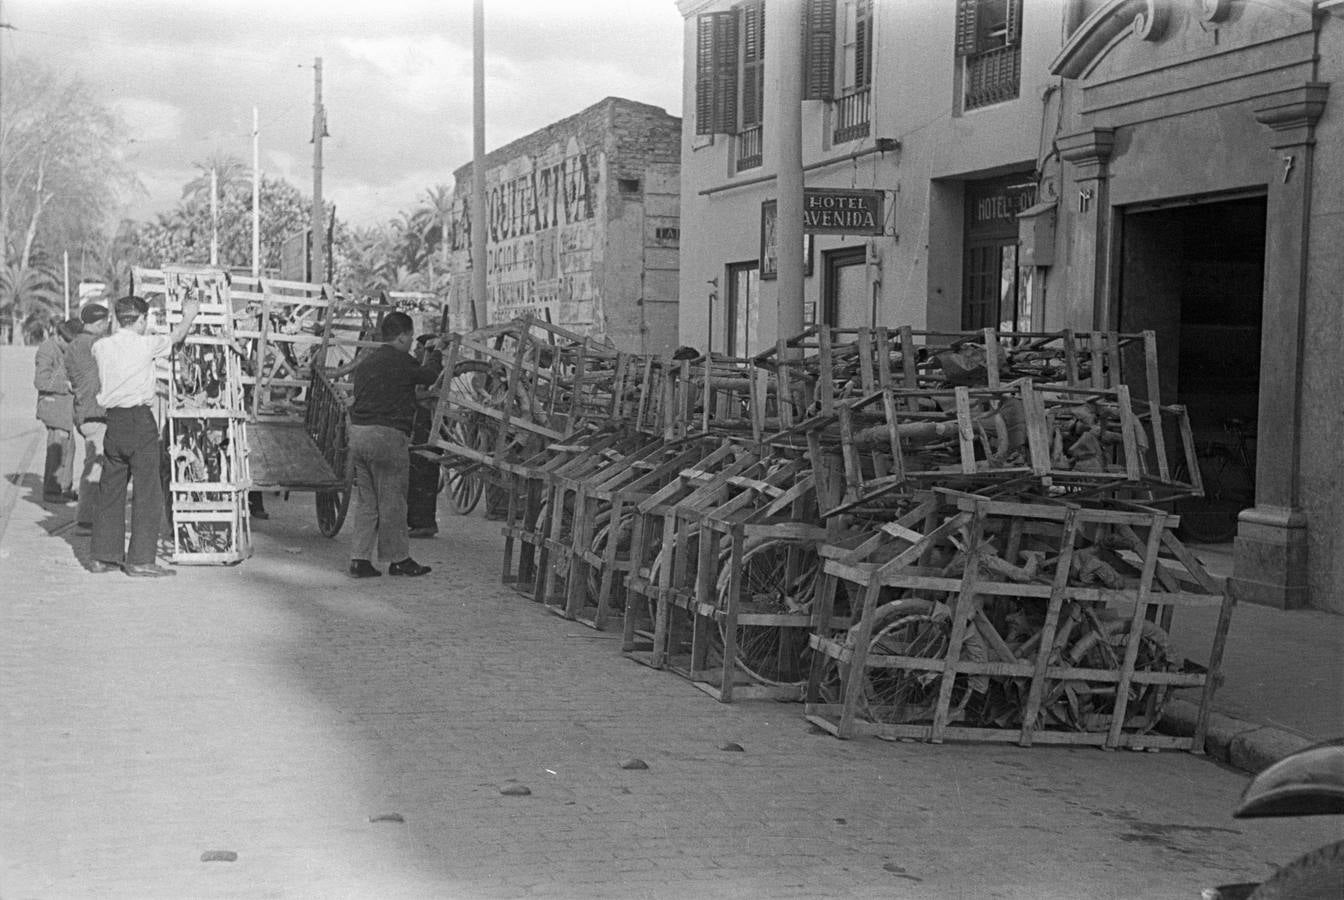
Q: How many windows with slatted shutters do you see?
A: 3